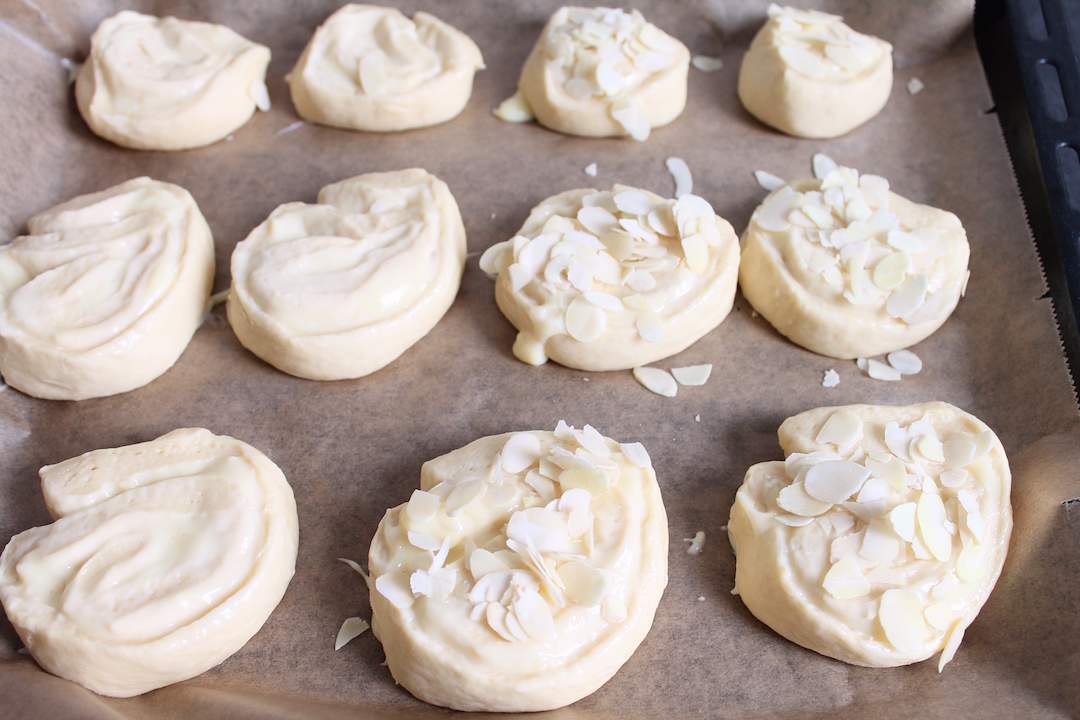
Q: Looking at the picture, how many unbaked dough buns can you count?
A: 11